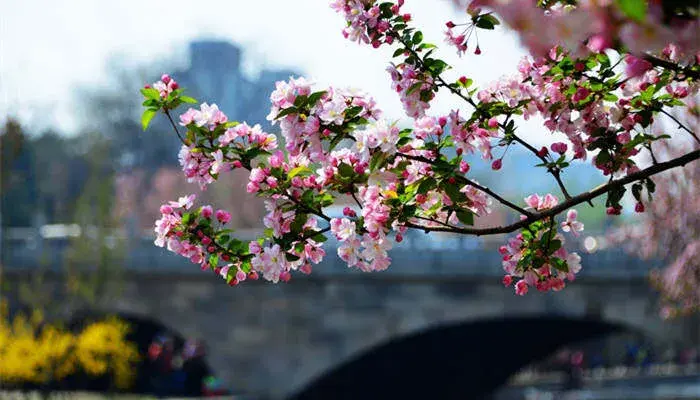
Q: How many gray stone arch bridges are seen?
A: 1